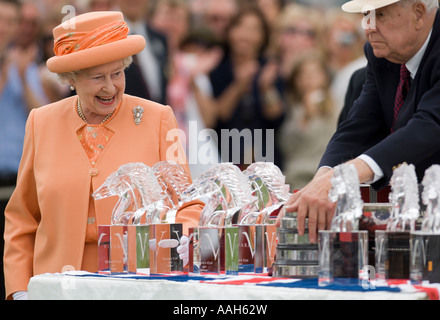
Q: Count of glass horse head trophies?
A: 7